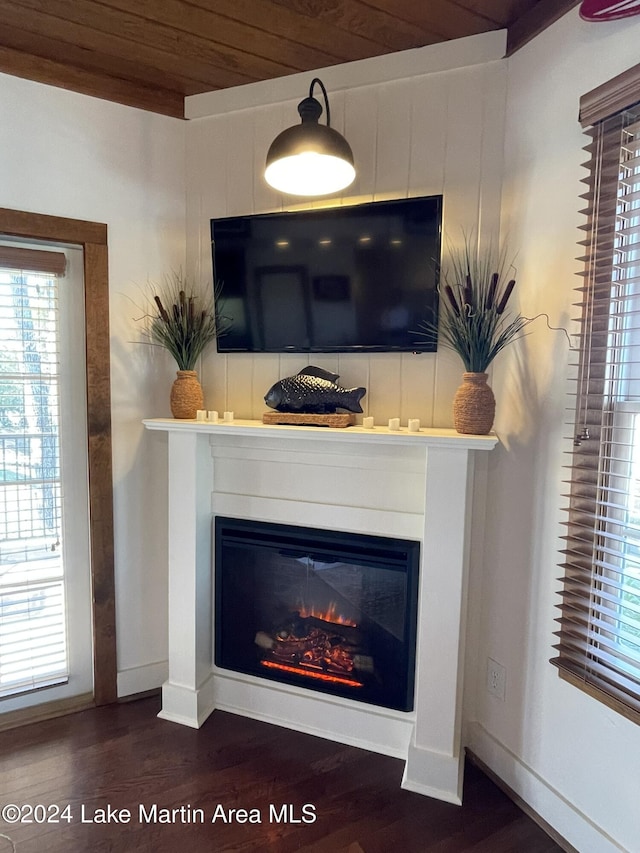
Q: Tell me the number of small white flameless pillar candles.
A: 6